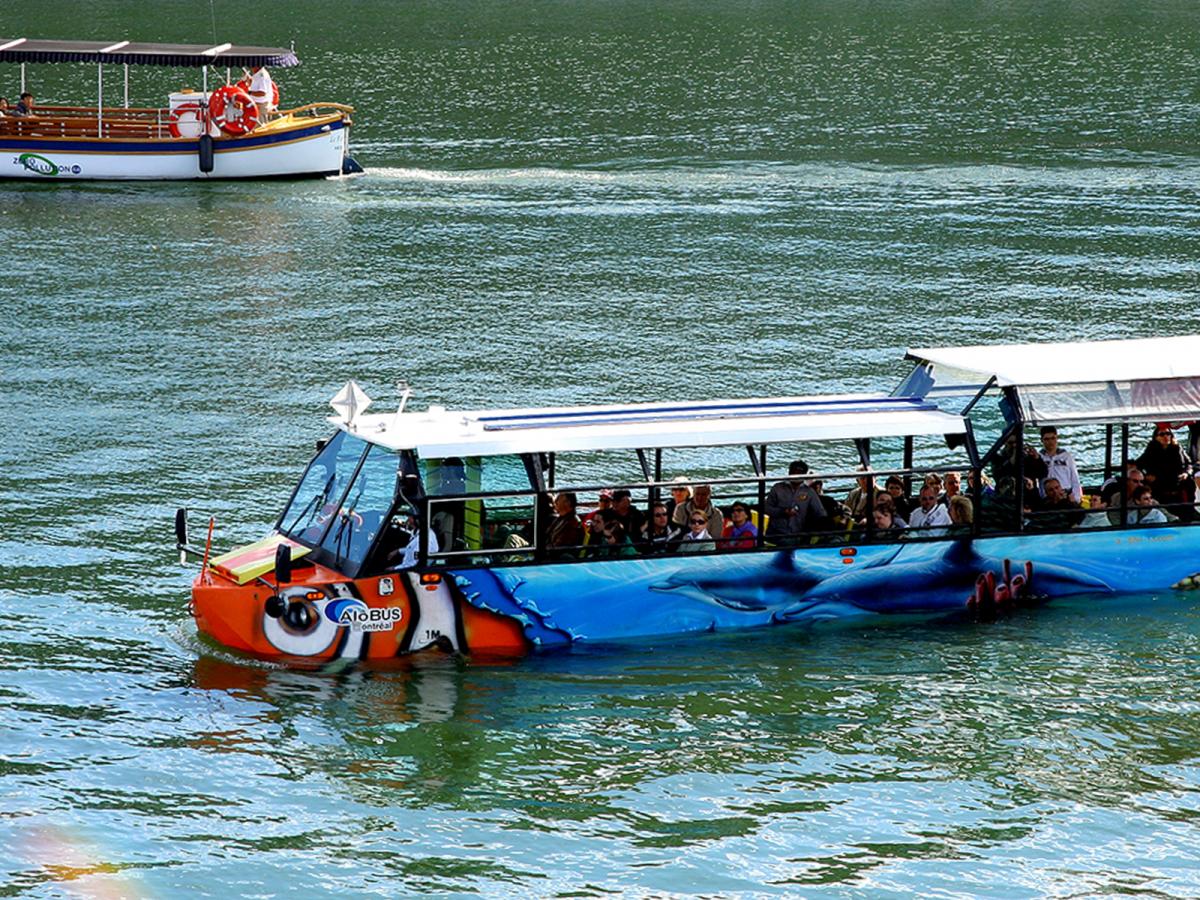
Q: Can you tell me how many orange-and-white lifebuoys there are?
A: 3